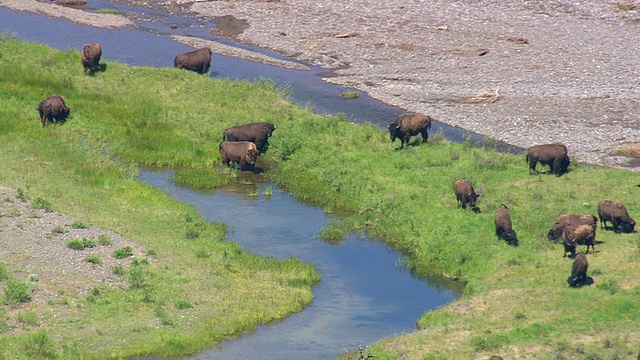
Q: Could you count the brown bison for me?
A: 13